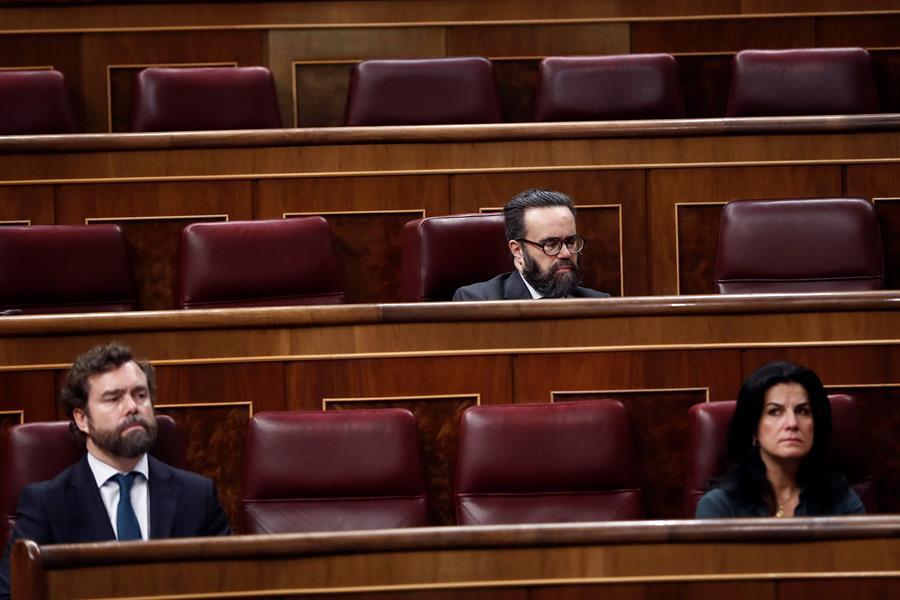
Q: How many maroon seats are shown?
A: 13